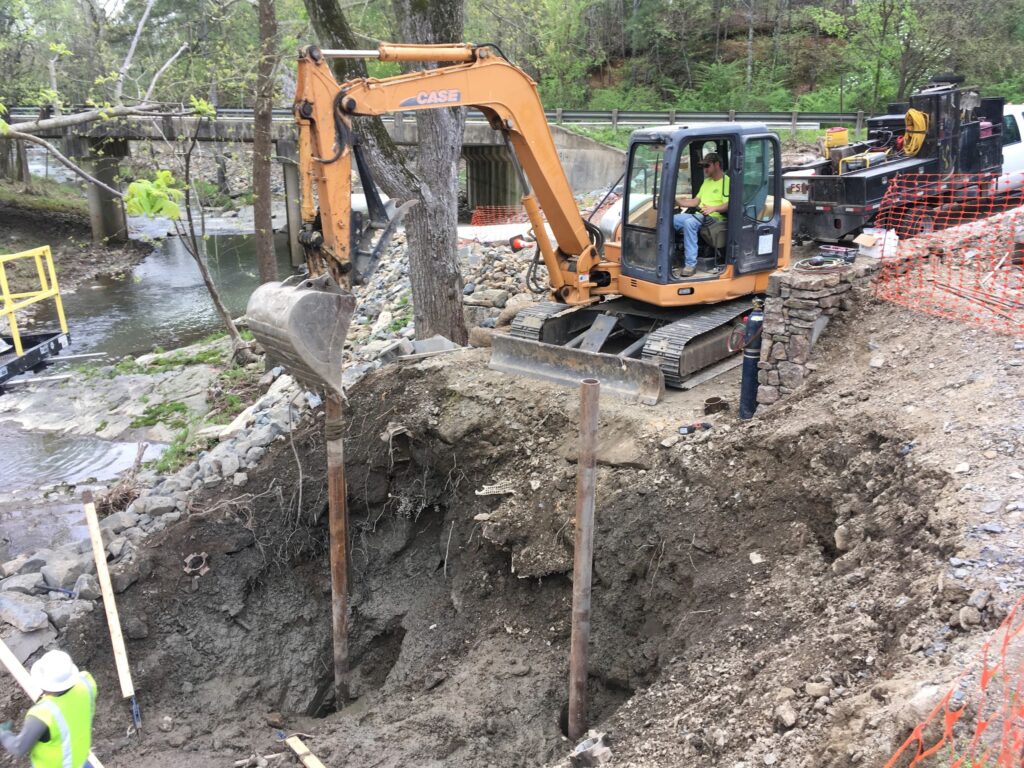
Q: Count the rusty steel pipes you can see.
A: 2